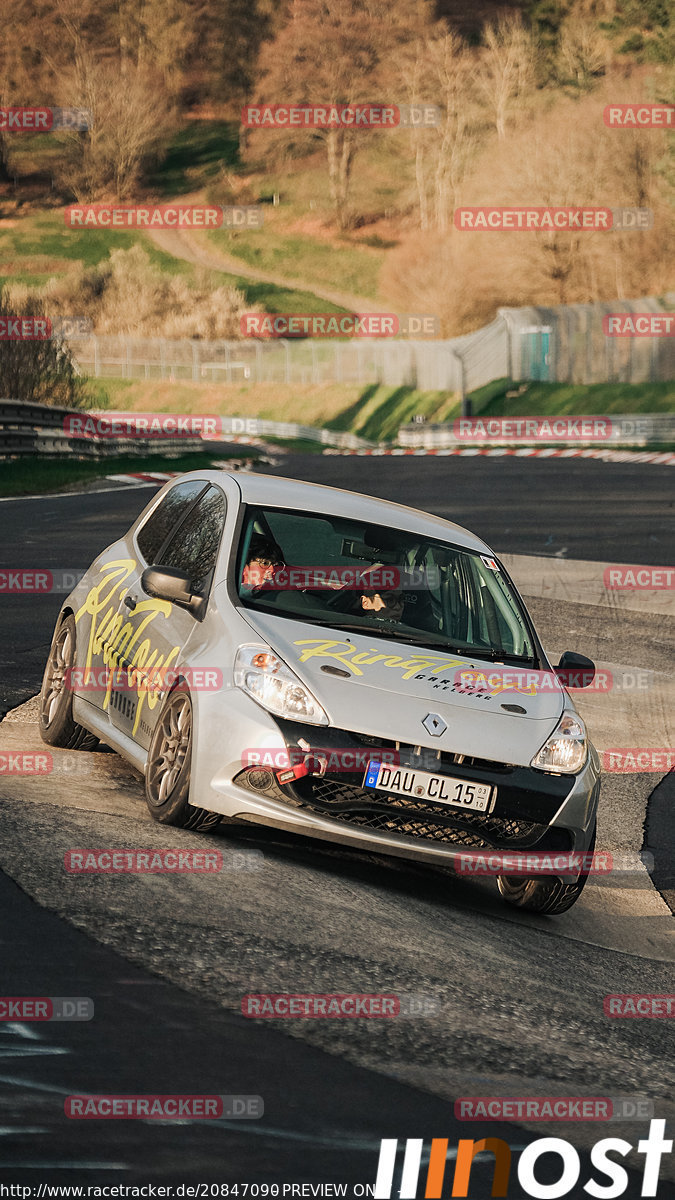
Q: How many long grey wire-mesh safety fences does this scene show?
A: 1